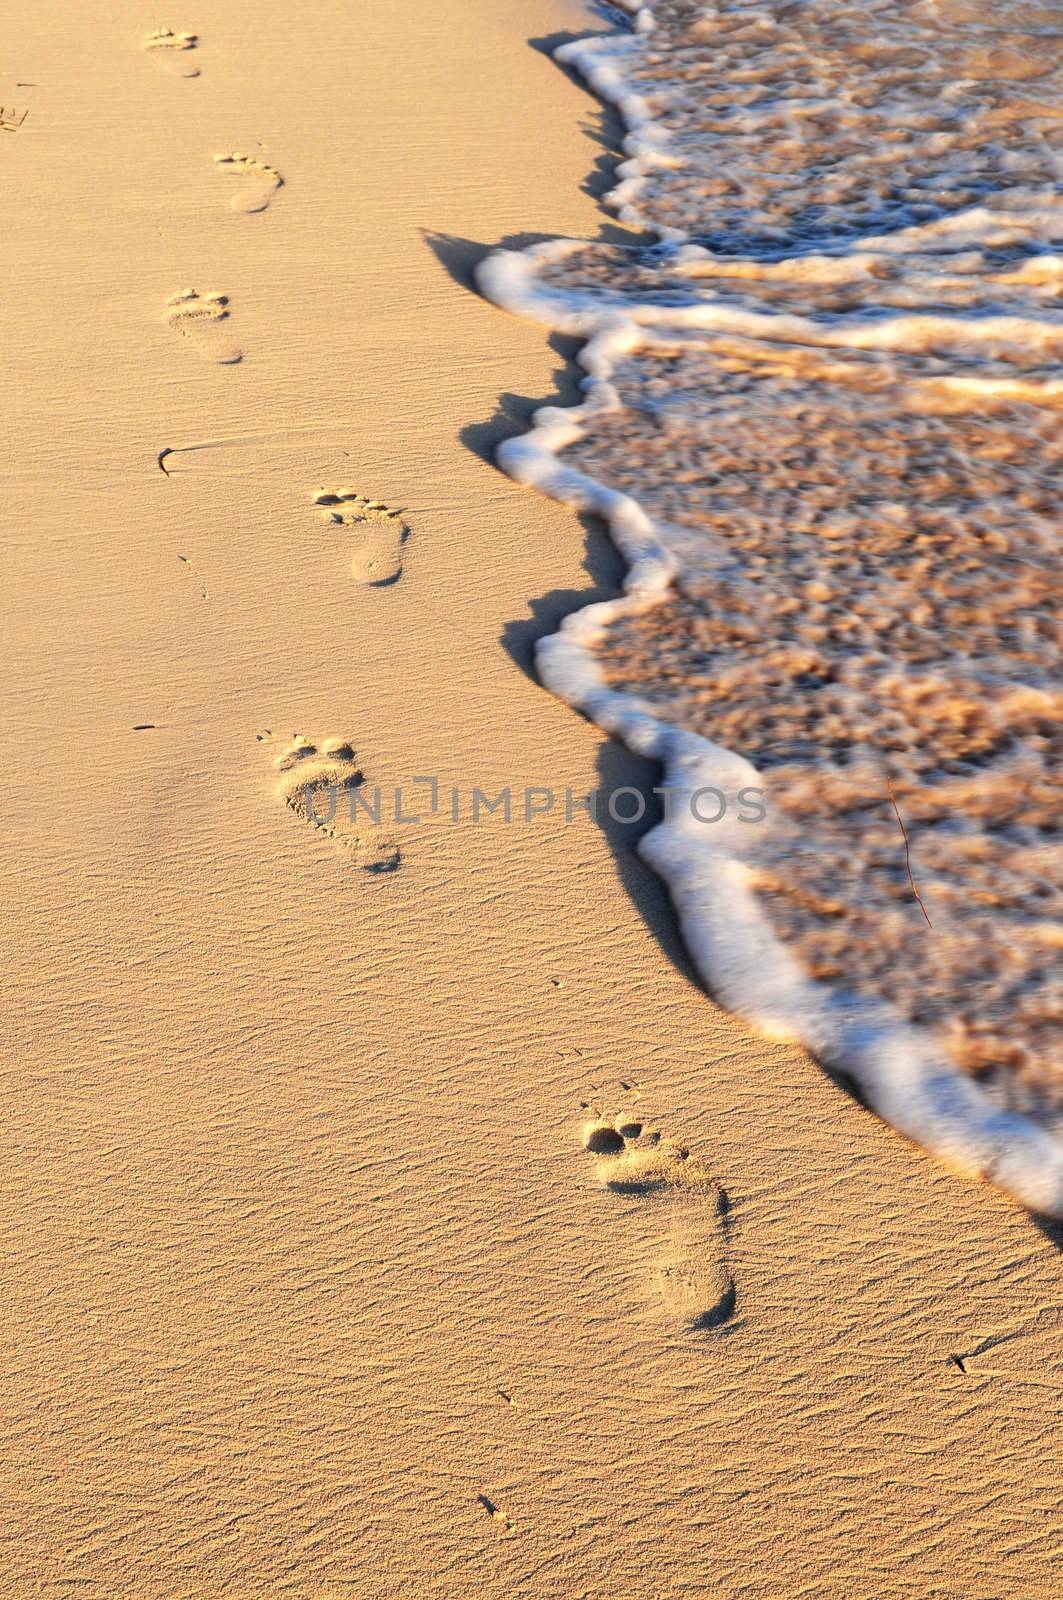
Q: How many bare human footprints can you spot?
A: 6